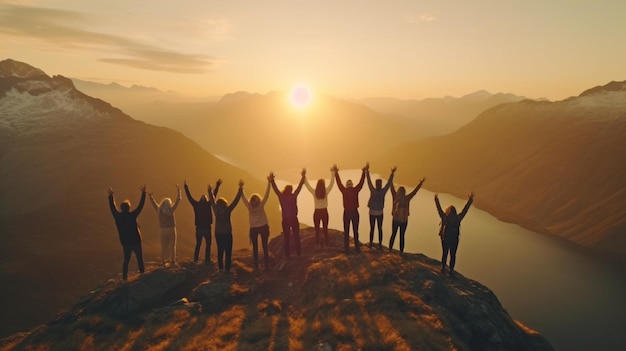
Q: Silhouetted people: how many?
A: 11